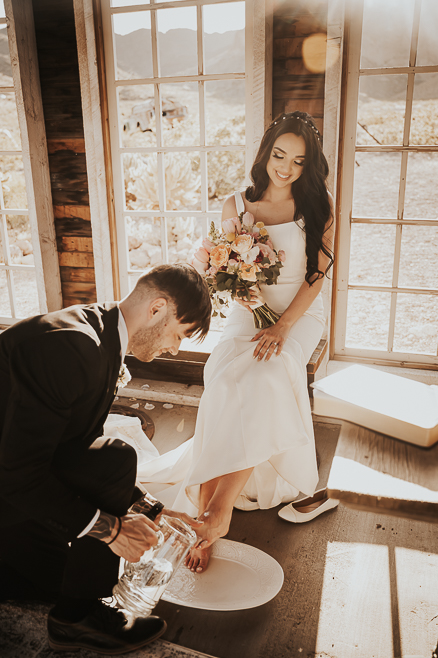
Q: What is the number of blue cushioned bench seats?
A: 0